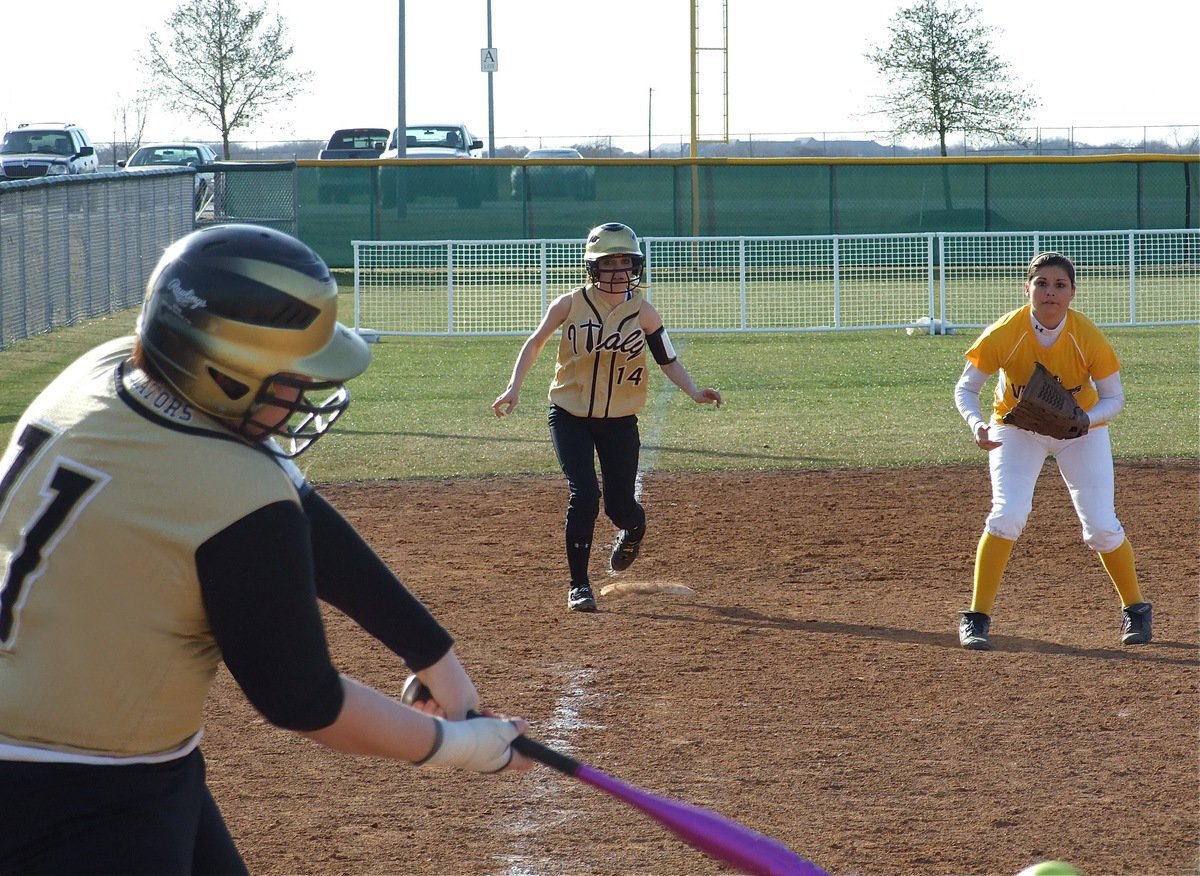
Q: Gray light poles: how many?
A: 2